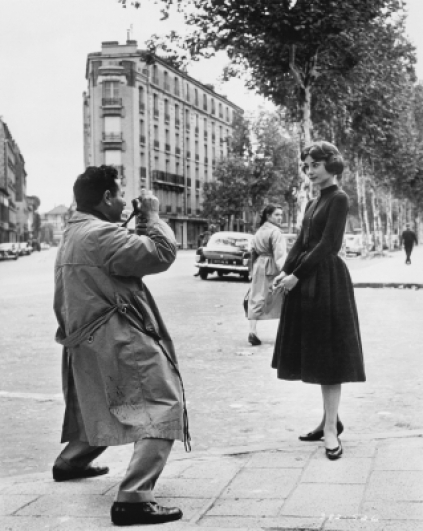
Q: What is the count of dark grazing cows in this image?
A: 0